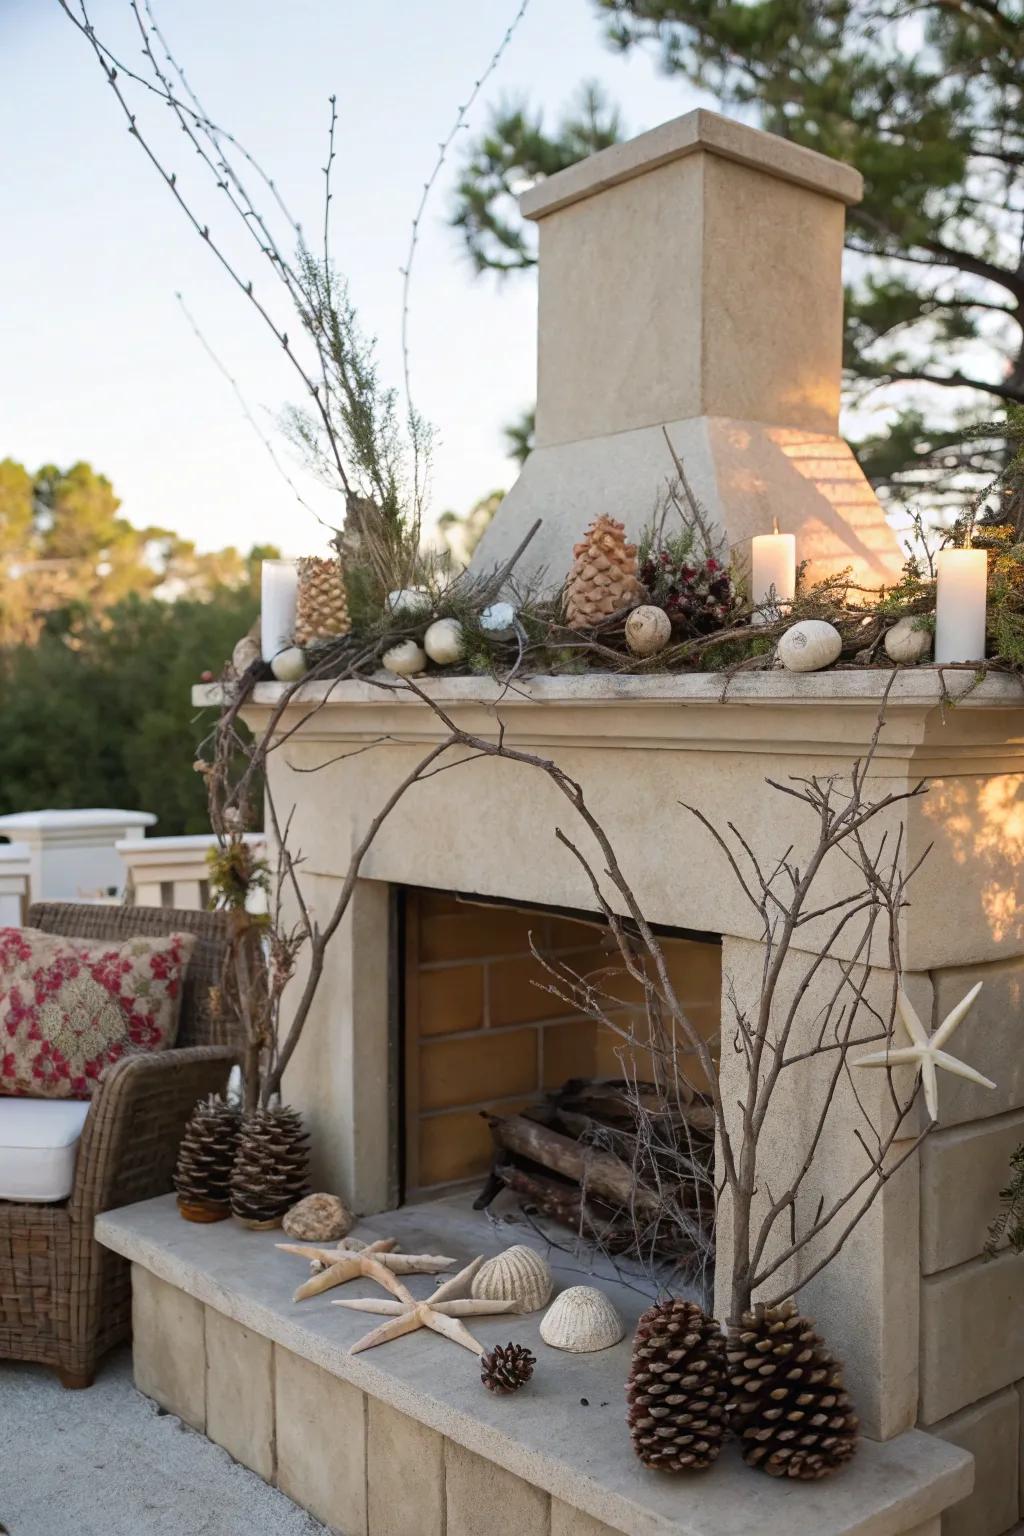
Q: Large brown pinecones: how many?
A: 4